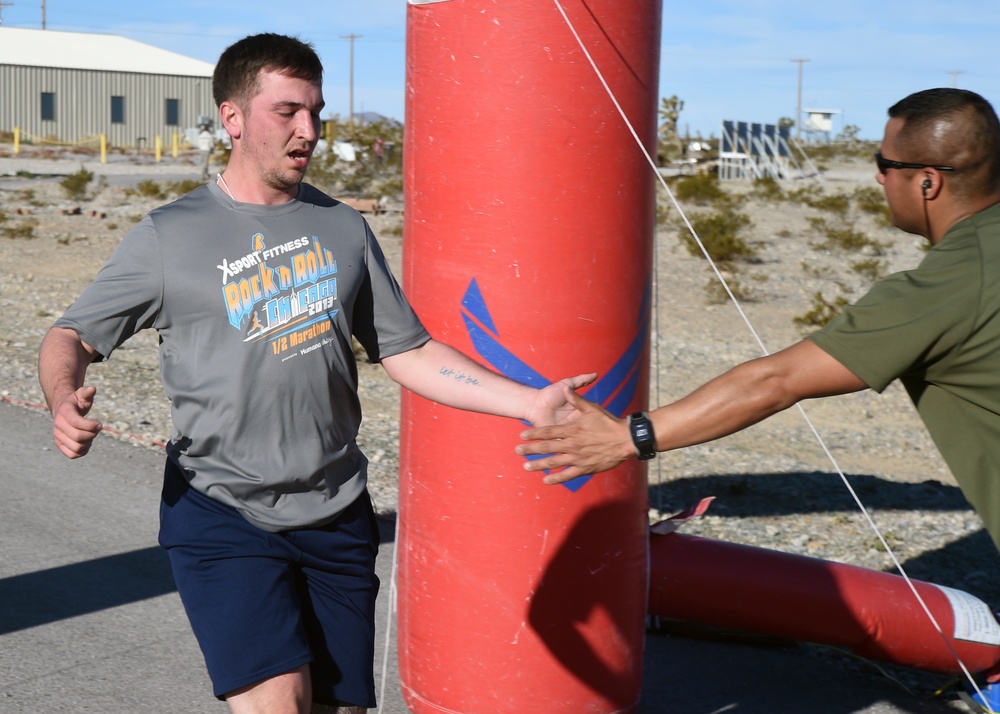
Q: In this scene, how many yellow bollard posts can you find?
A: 4